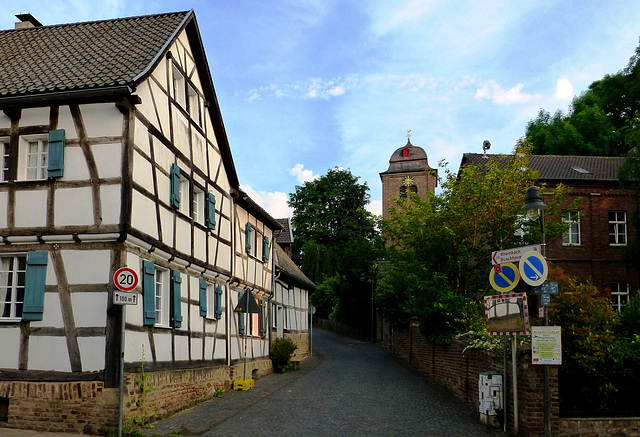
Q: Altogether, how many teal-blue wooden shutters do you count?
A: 12